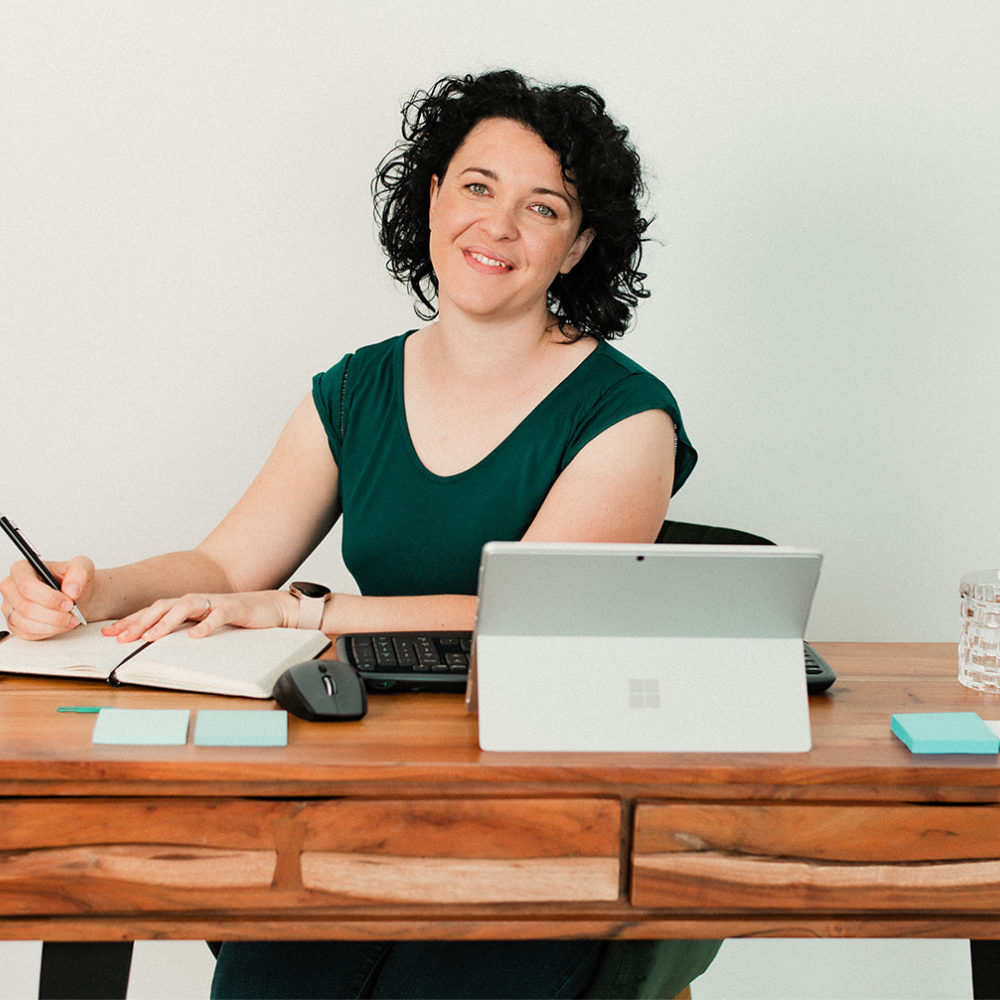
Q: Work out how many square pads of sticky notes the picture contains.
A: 3